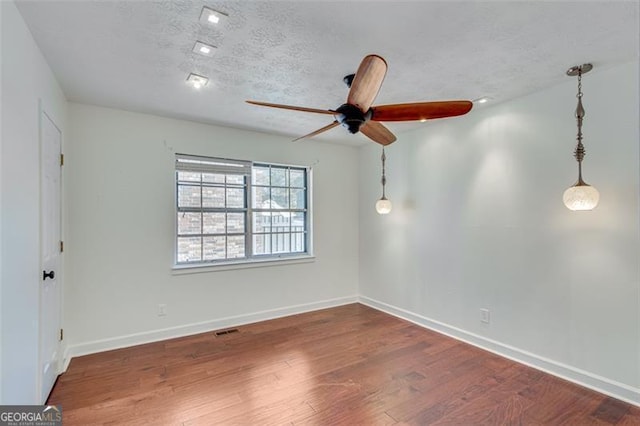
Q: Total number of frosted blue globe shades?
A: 0